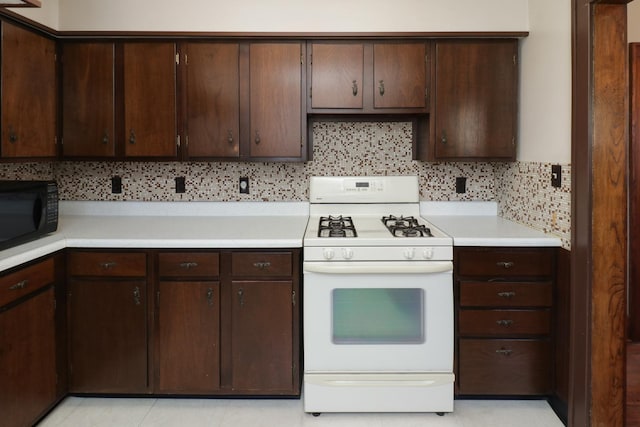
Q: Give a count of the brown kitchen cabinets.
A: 12